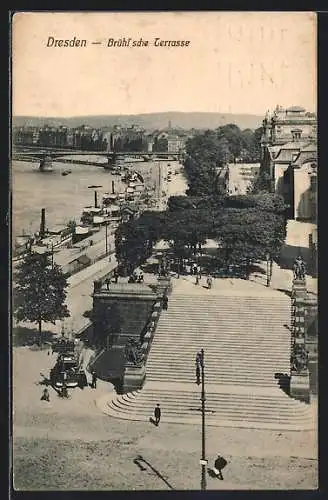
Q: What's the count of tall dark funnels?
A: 3